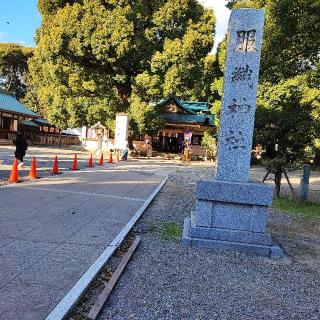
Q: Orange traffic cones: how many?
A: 7